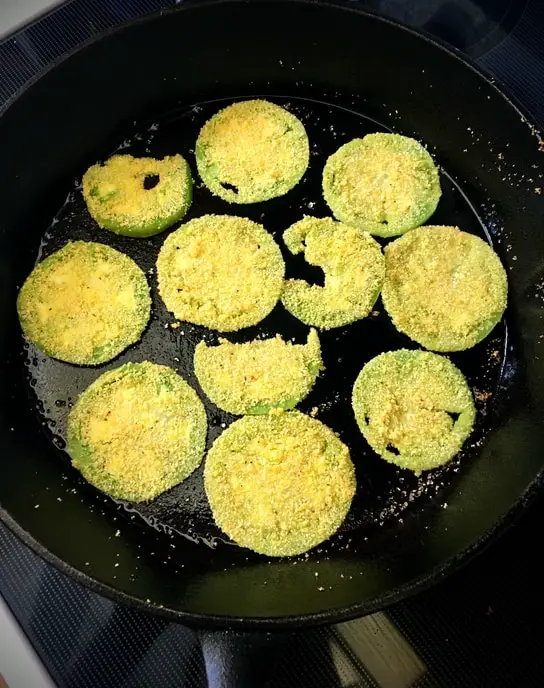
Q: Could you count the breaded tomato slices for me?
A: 11